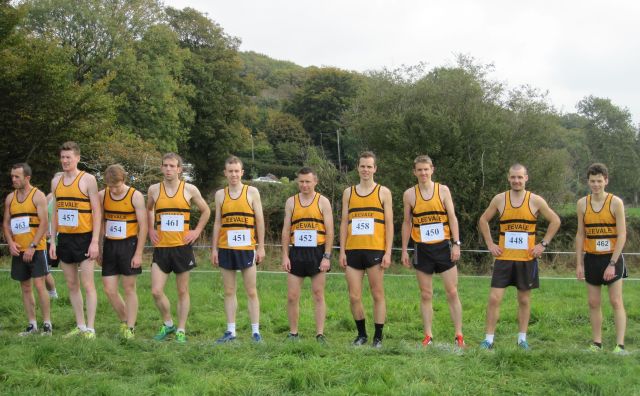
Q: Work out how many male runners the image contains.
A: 10